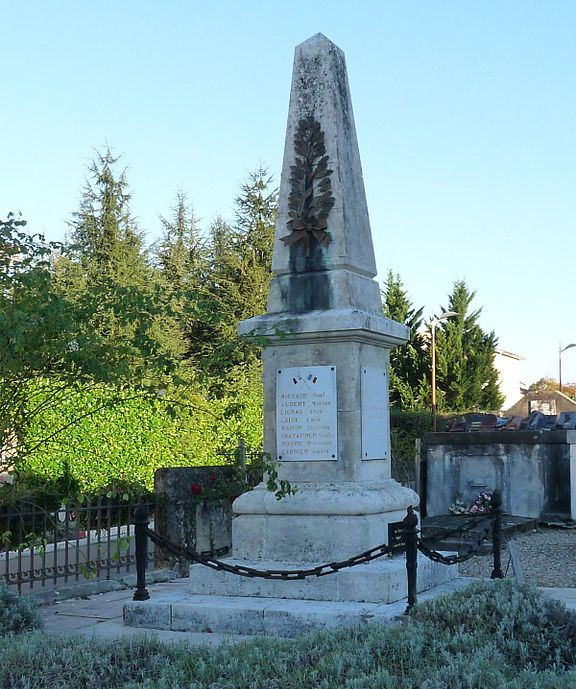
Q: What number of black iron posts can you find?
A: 3